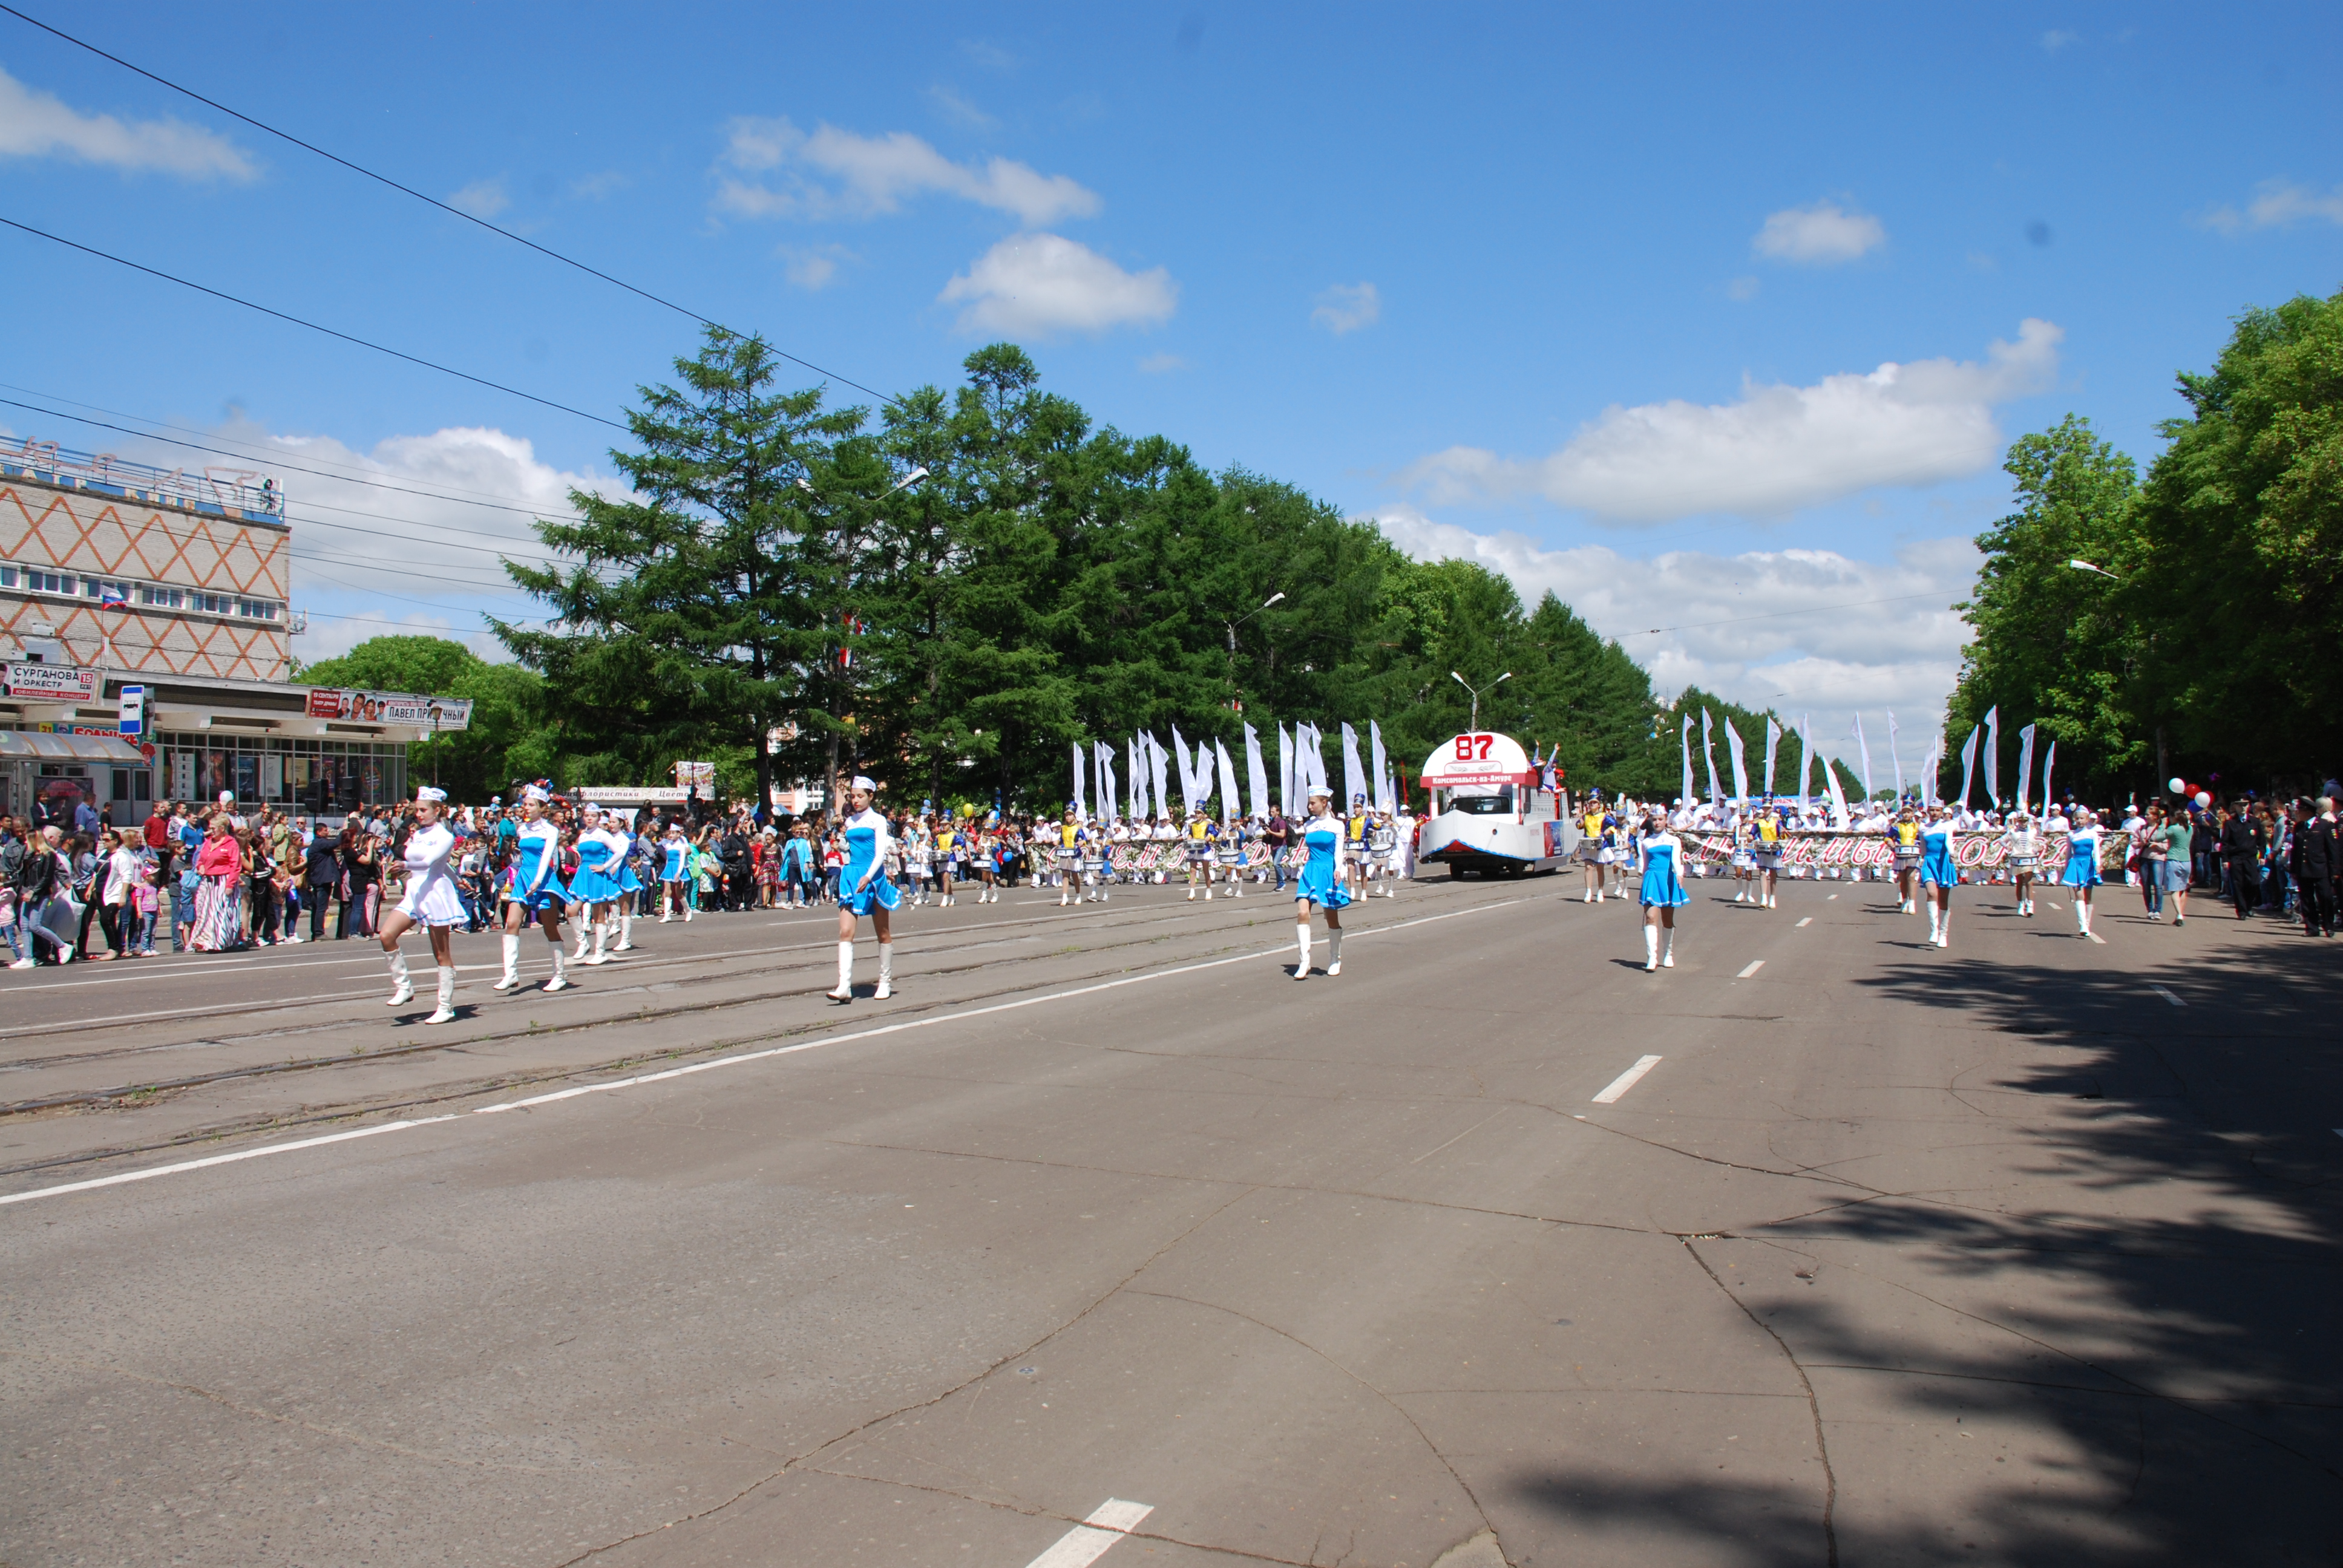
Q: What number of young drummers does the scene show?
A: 15